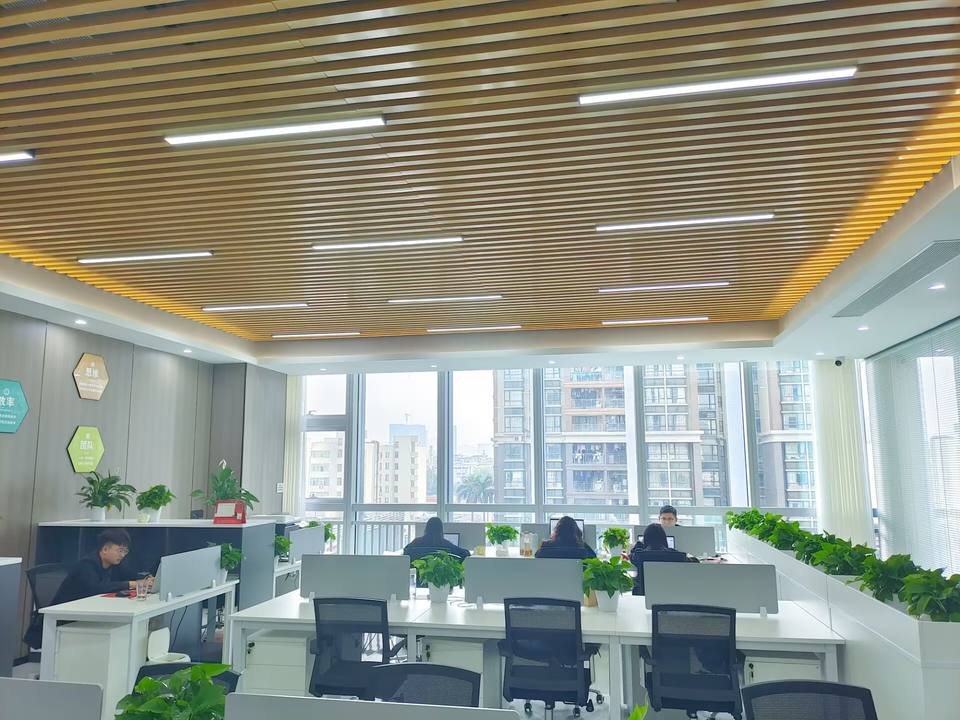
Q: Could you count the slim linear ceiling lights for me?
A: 12